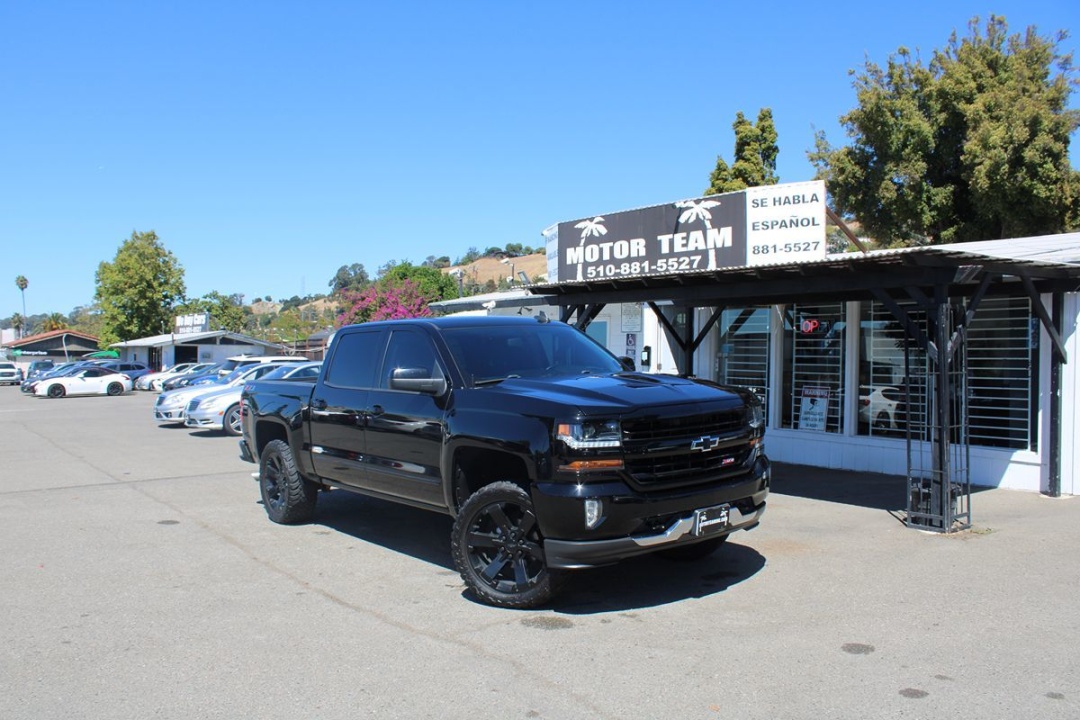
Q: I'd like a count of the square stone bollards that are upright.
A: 0